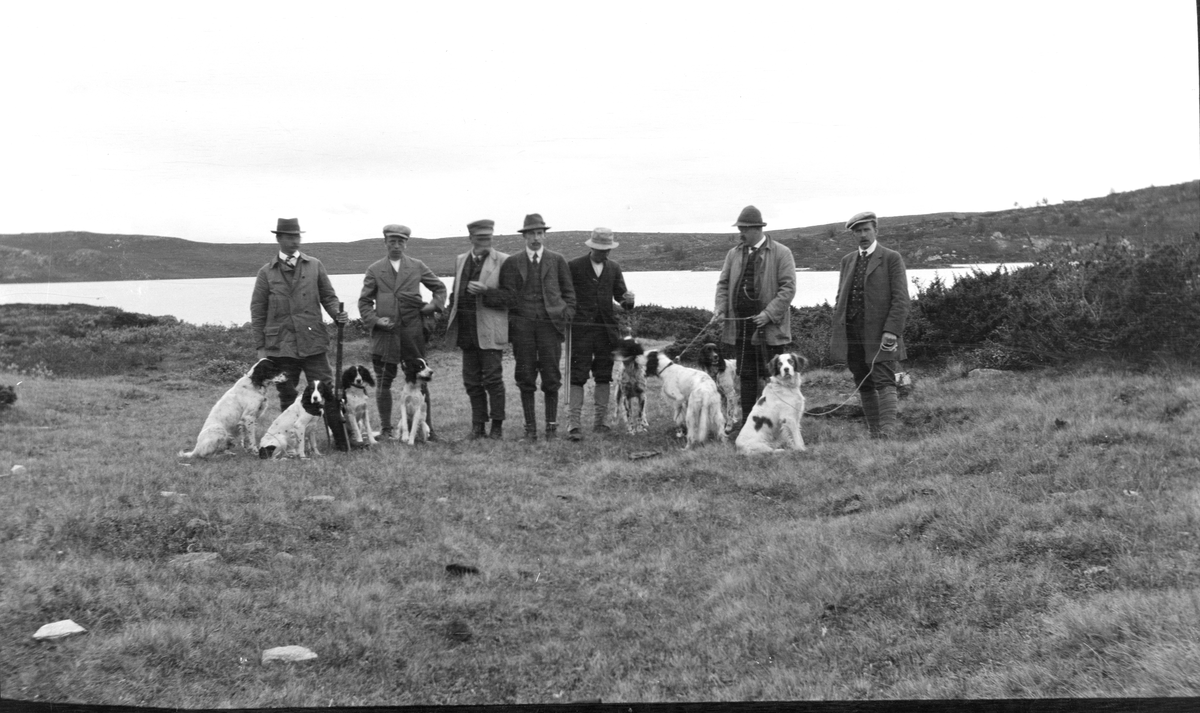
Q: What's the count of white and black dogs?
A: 8